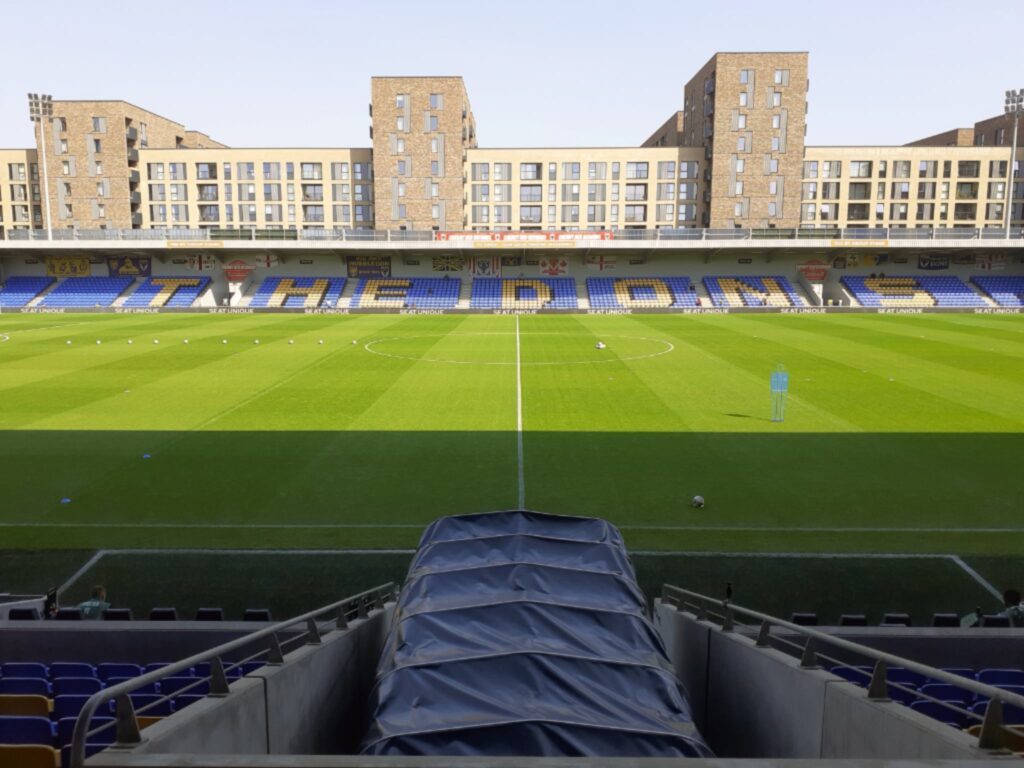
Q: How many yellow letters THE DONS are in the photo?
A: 7